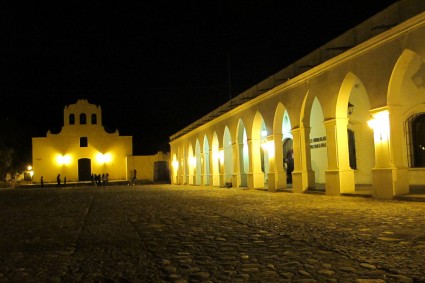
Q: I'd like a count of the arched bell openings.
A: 3